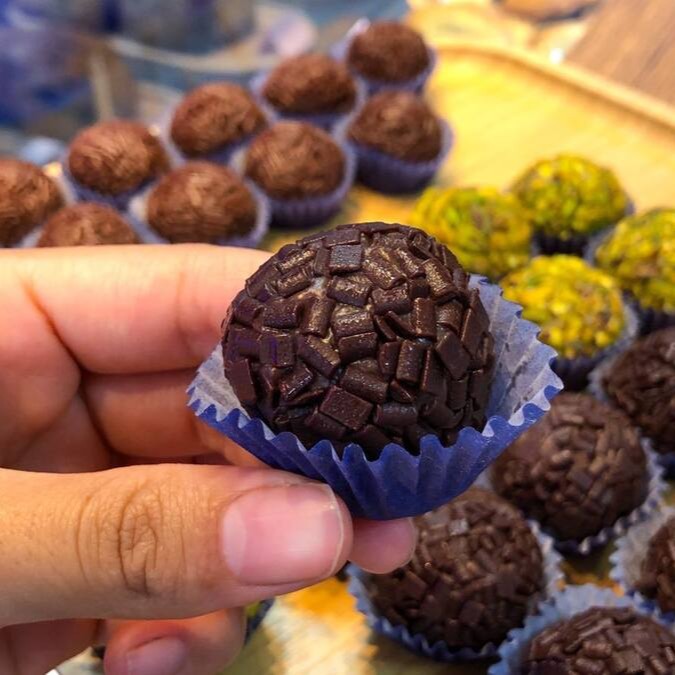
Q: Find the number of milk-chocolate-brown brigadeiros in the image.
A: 9